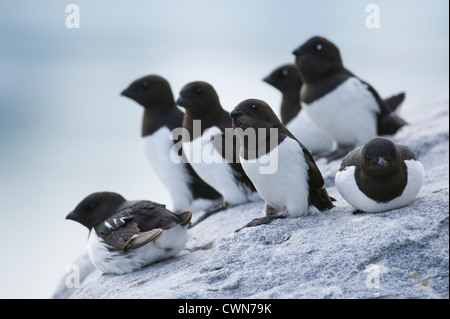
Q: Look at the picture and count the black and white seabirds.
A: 7